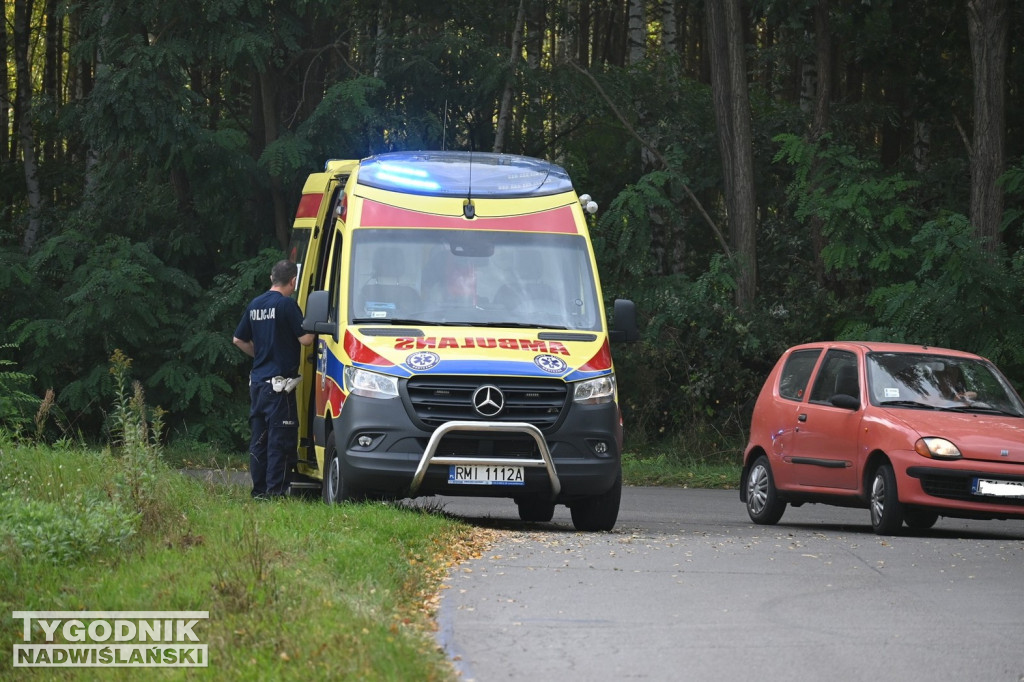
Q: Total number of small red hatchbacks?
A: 1